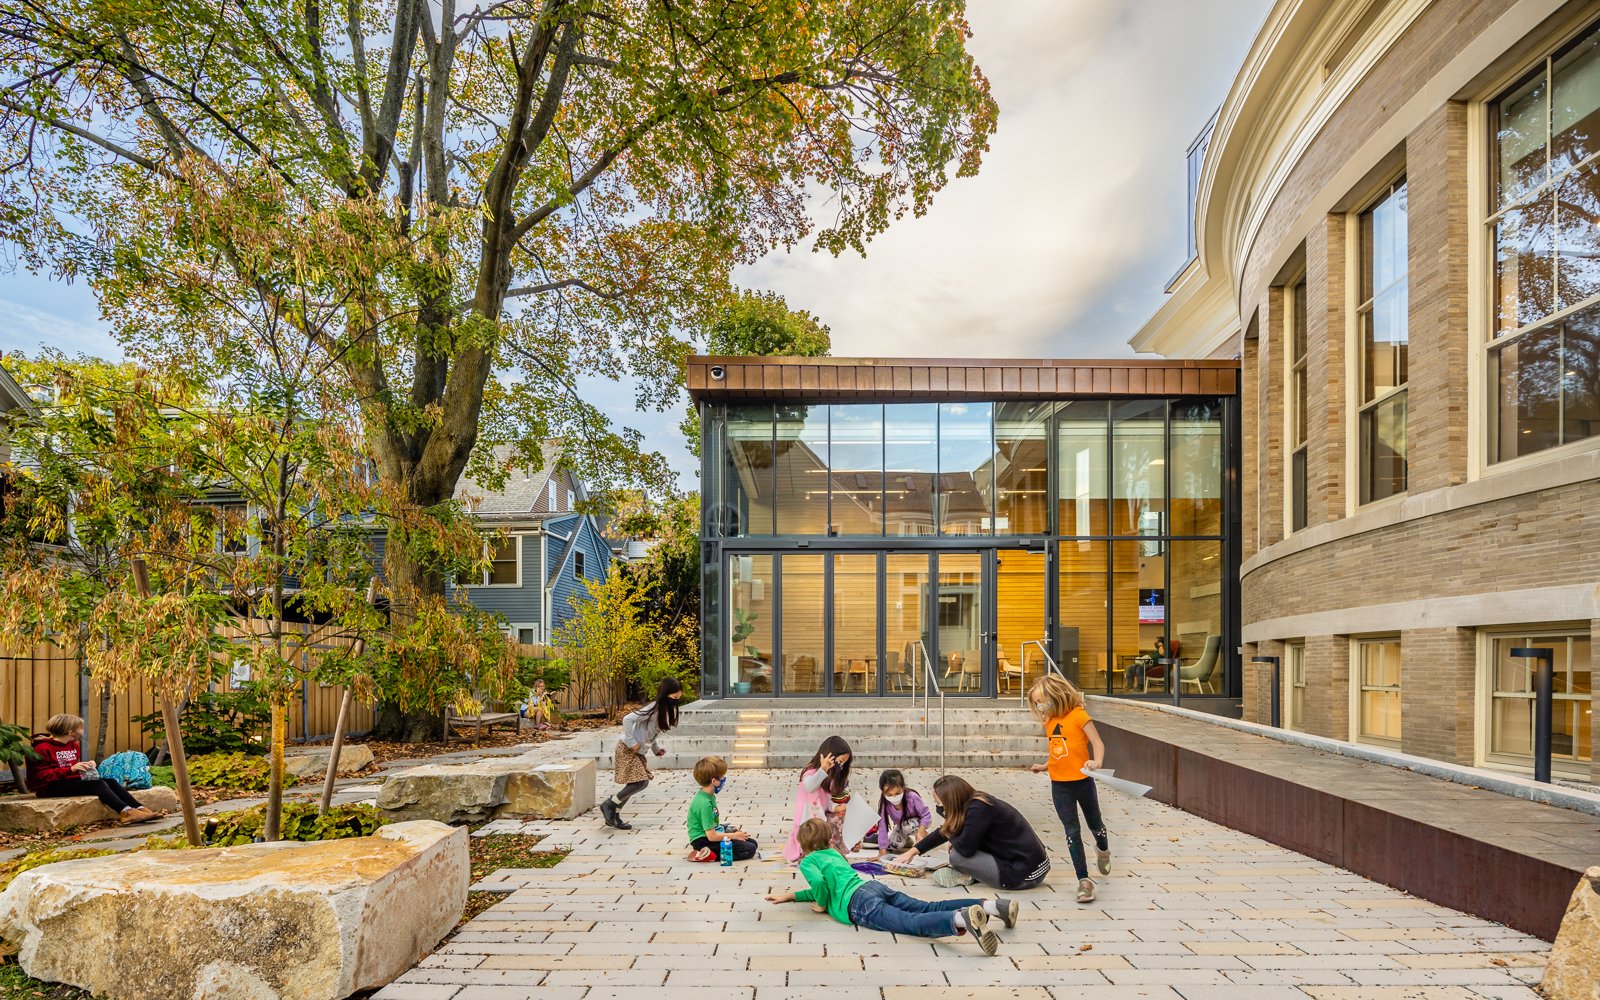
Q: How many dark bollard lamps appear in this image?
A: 3